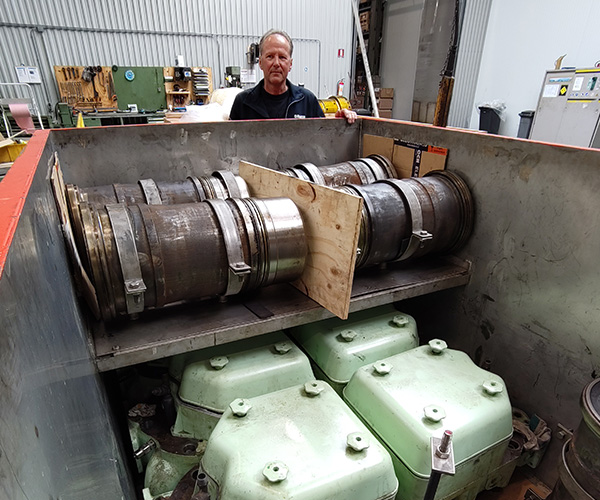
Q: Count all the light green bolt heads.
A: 12